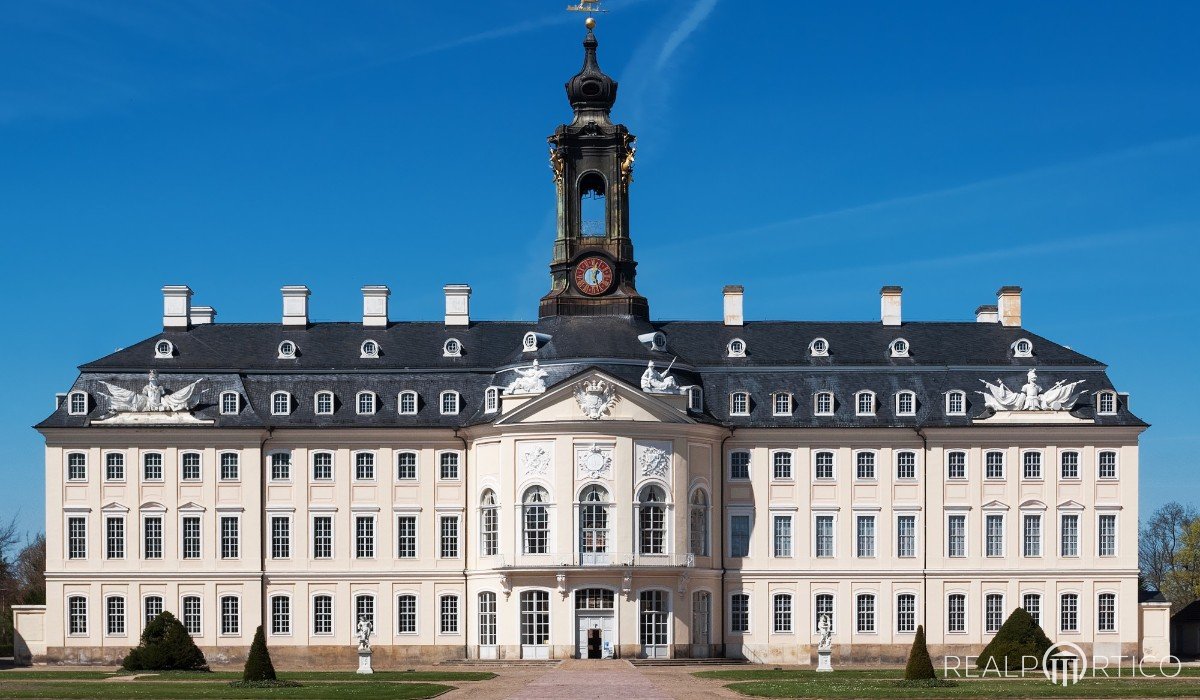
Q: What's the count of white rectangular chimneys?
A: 9